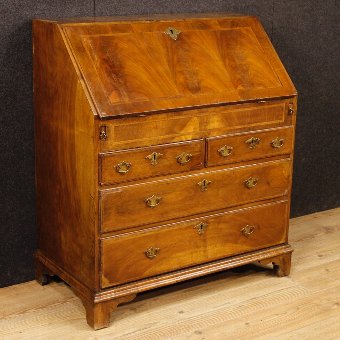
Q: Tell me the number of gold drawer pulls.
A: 8